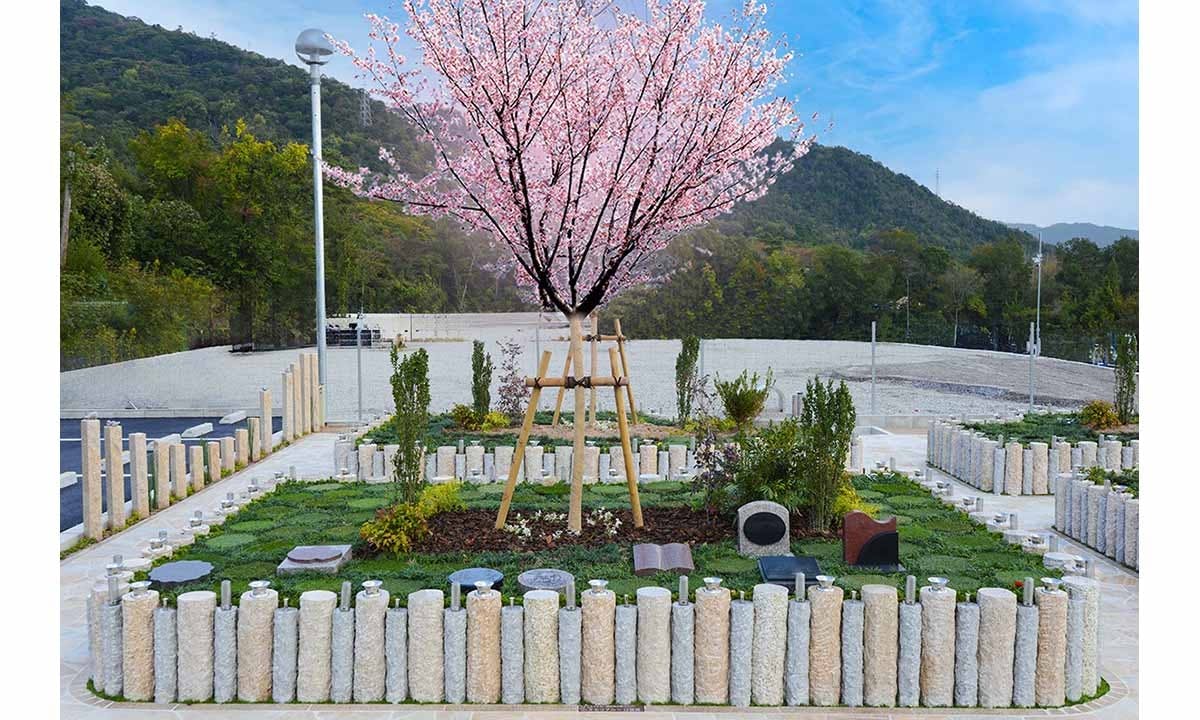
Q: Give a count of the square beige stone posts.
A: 15